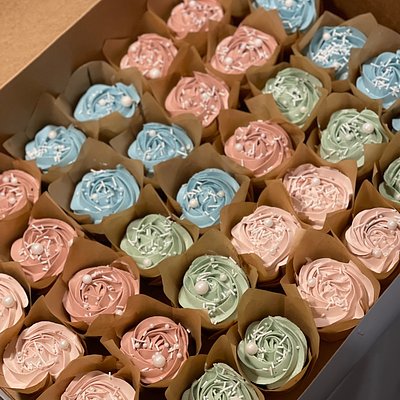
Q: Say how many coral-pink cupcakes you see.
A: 9